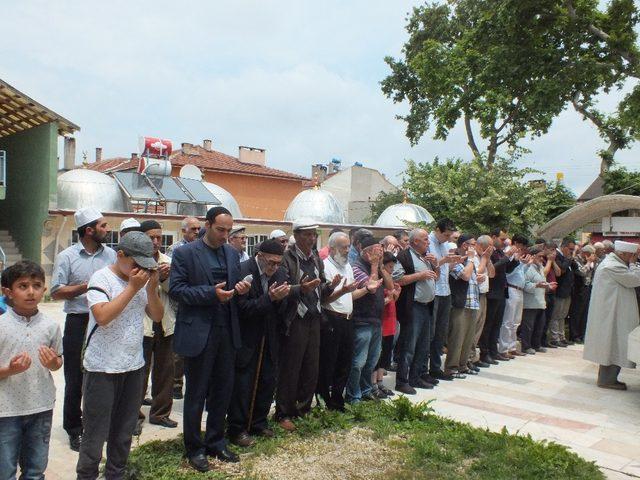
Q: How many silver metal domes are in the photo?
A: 4